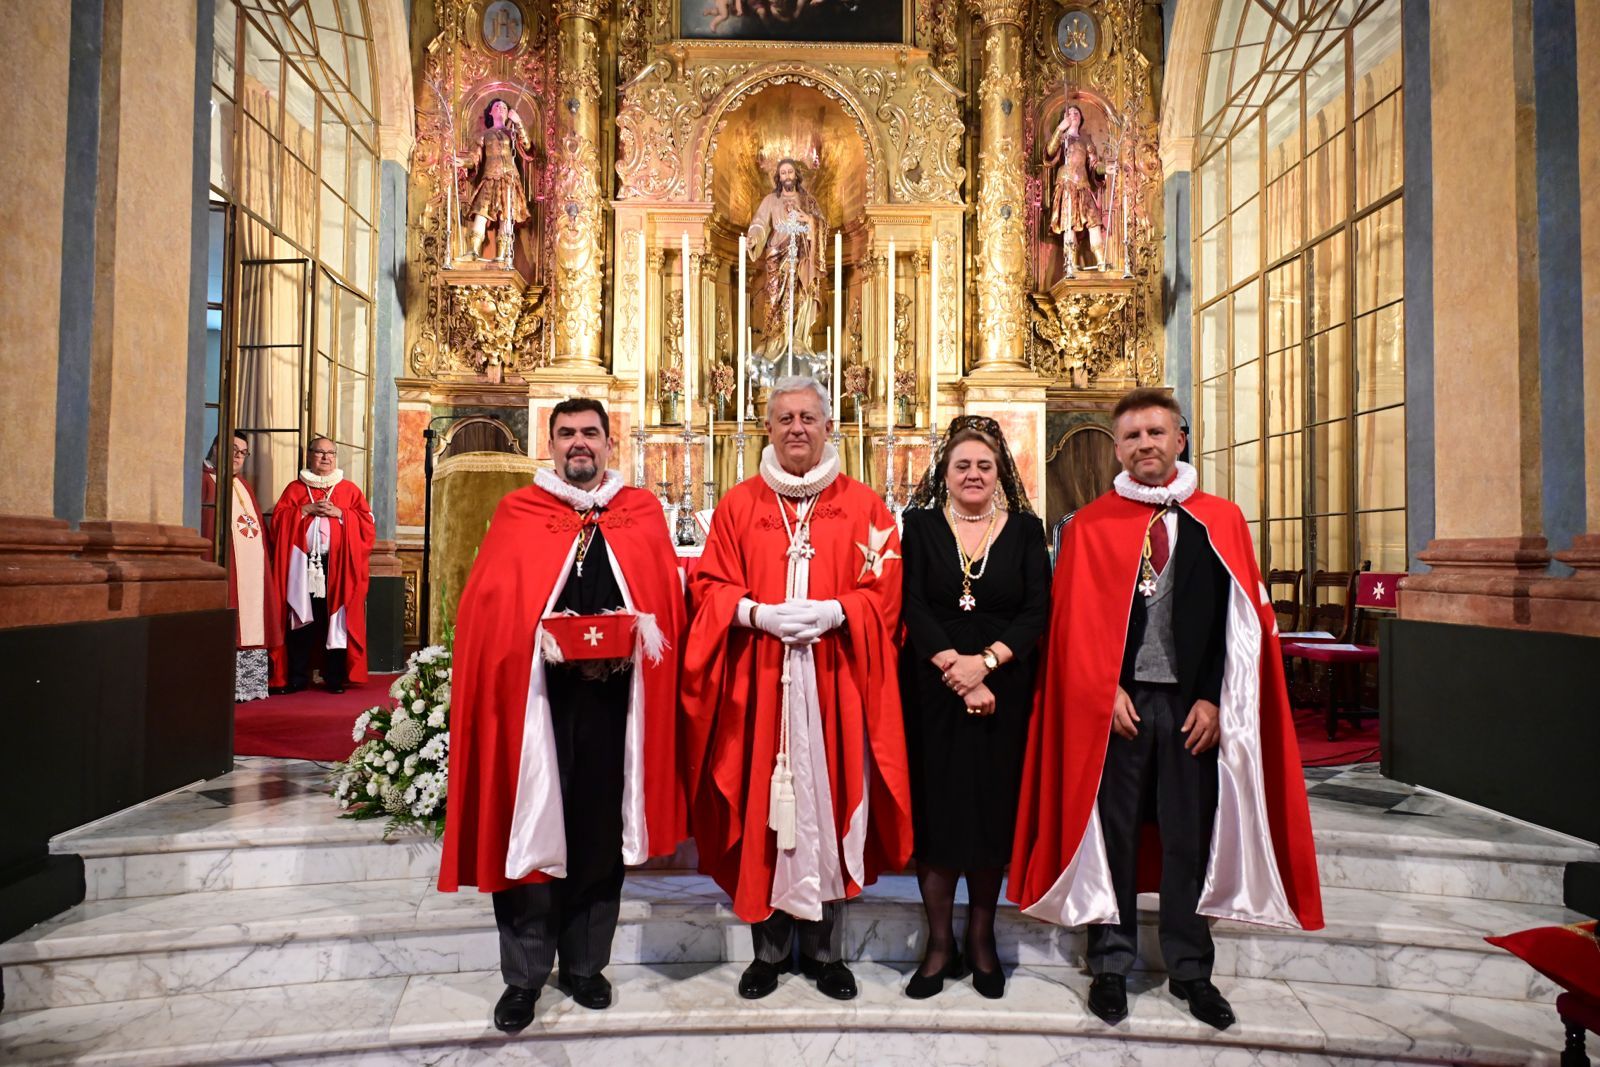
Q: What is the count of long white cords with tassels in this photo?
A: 2